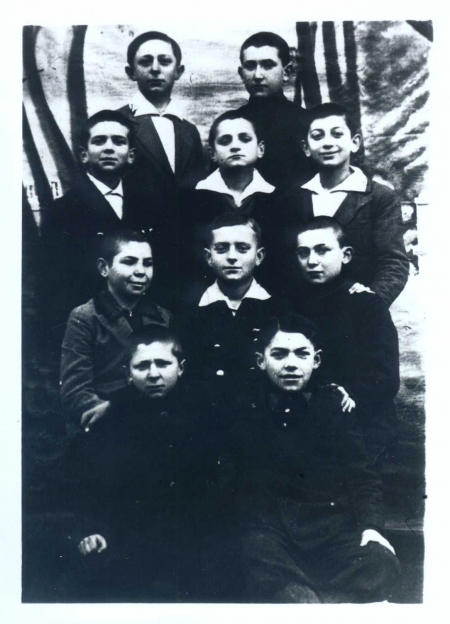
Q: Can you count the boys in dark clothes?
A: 10